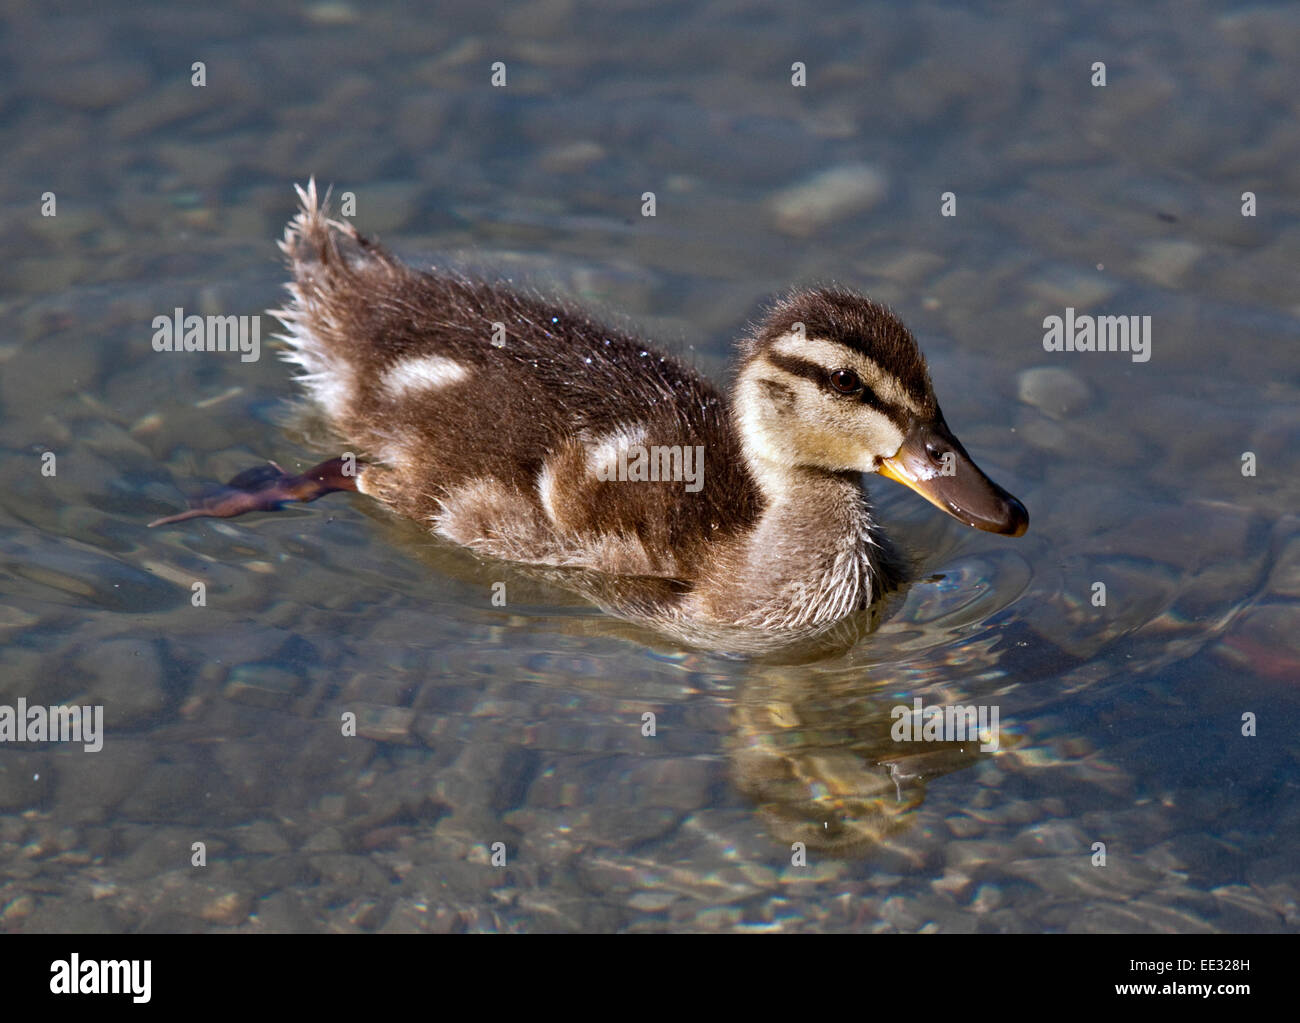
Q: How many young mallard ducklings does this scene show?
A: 1